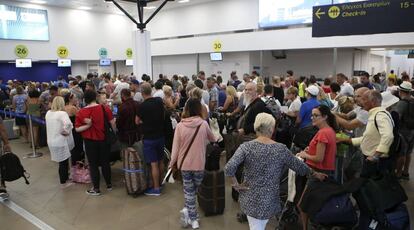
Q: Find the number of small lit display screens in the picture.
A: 5